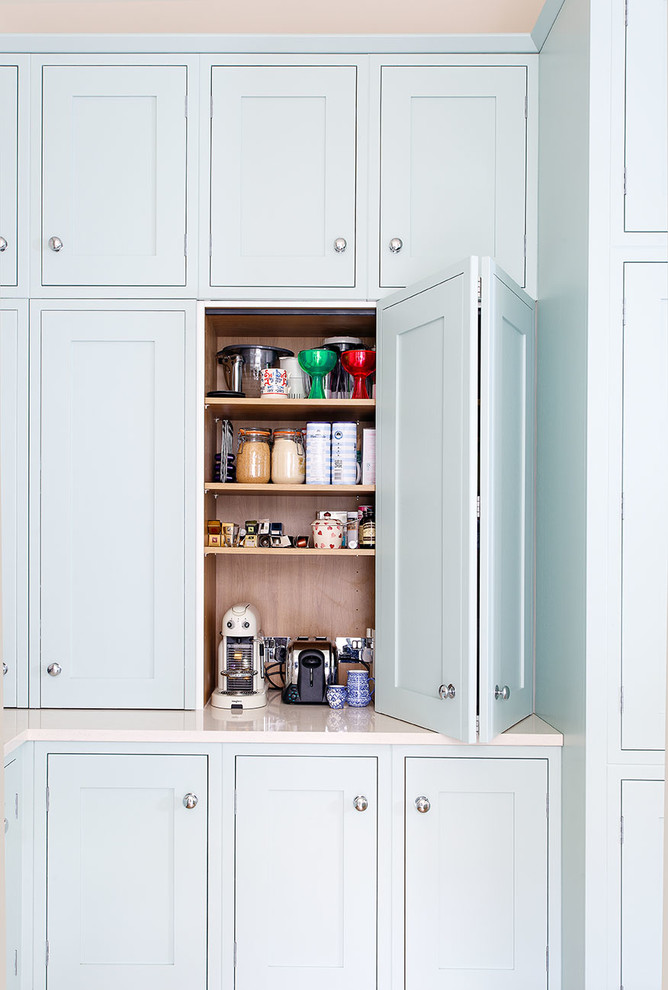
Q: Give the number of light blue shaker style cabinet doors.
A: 15